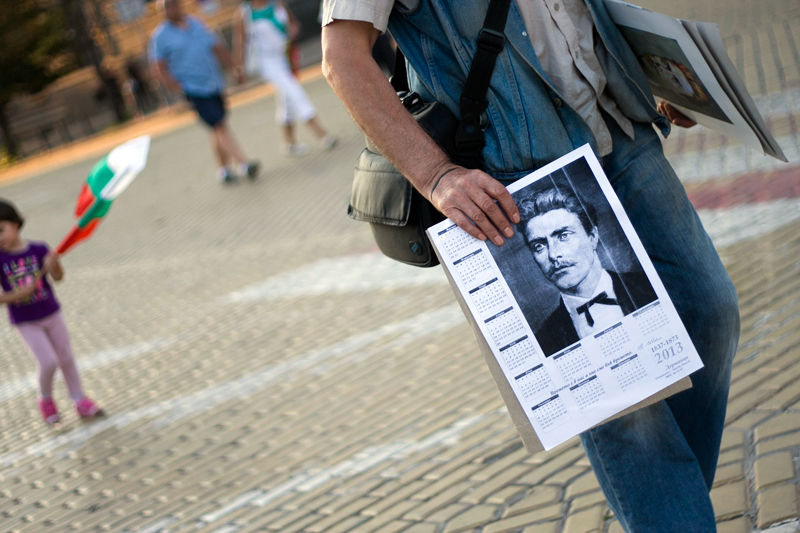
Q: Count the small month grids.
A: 12